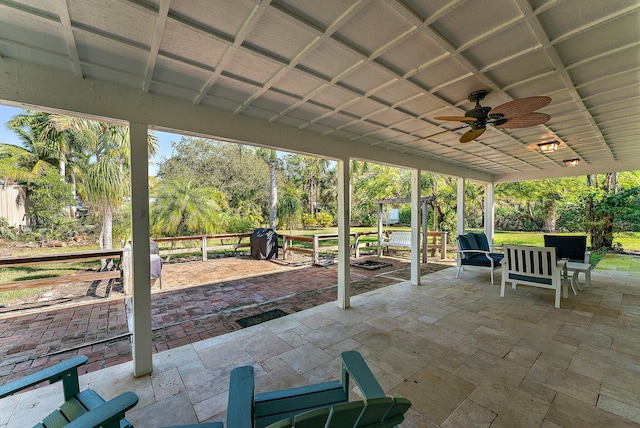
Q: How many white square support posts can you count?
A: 5